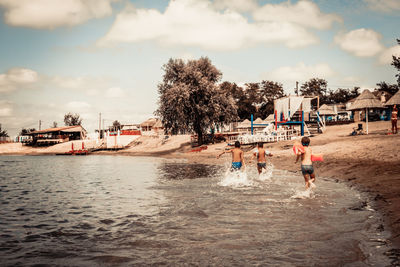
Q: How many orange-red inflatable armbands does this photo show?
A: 2